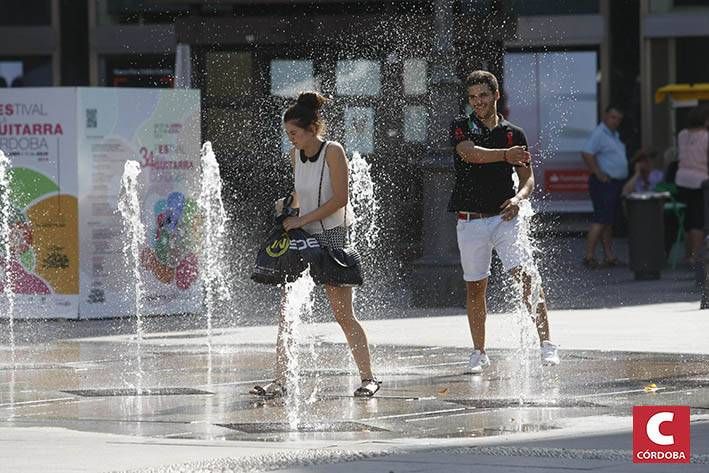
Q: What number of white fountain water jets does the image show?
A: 6